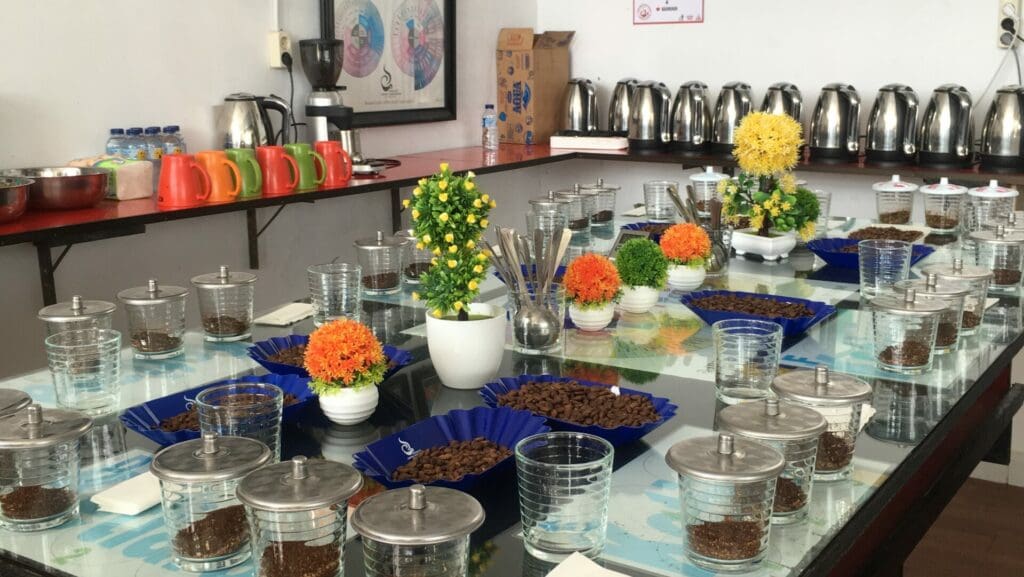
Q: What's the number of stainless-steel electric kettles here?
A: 11